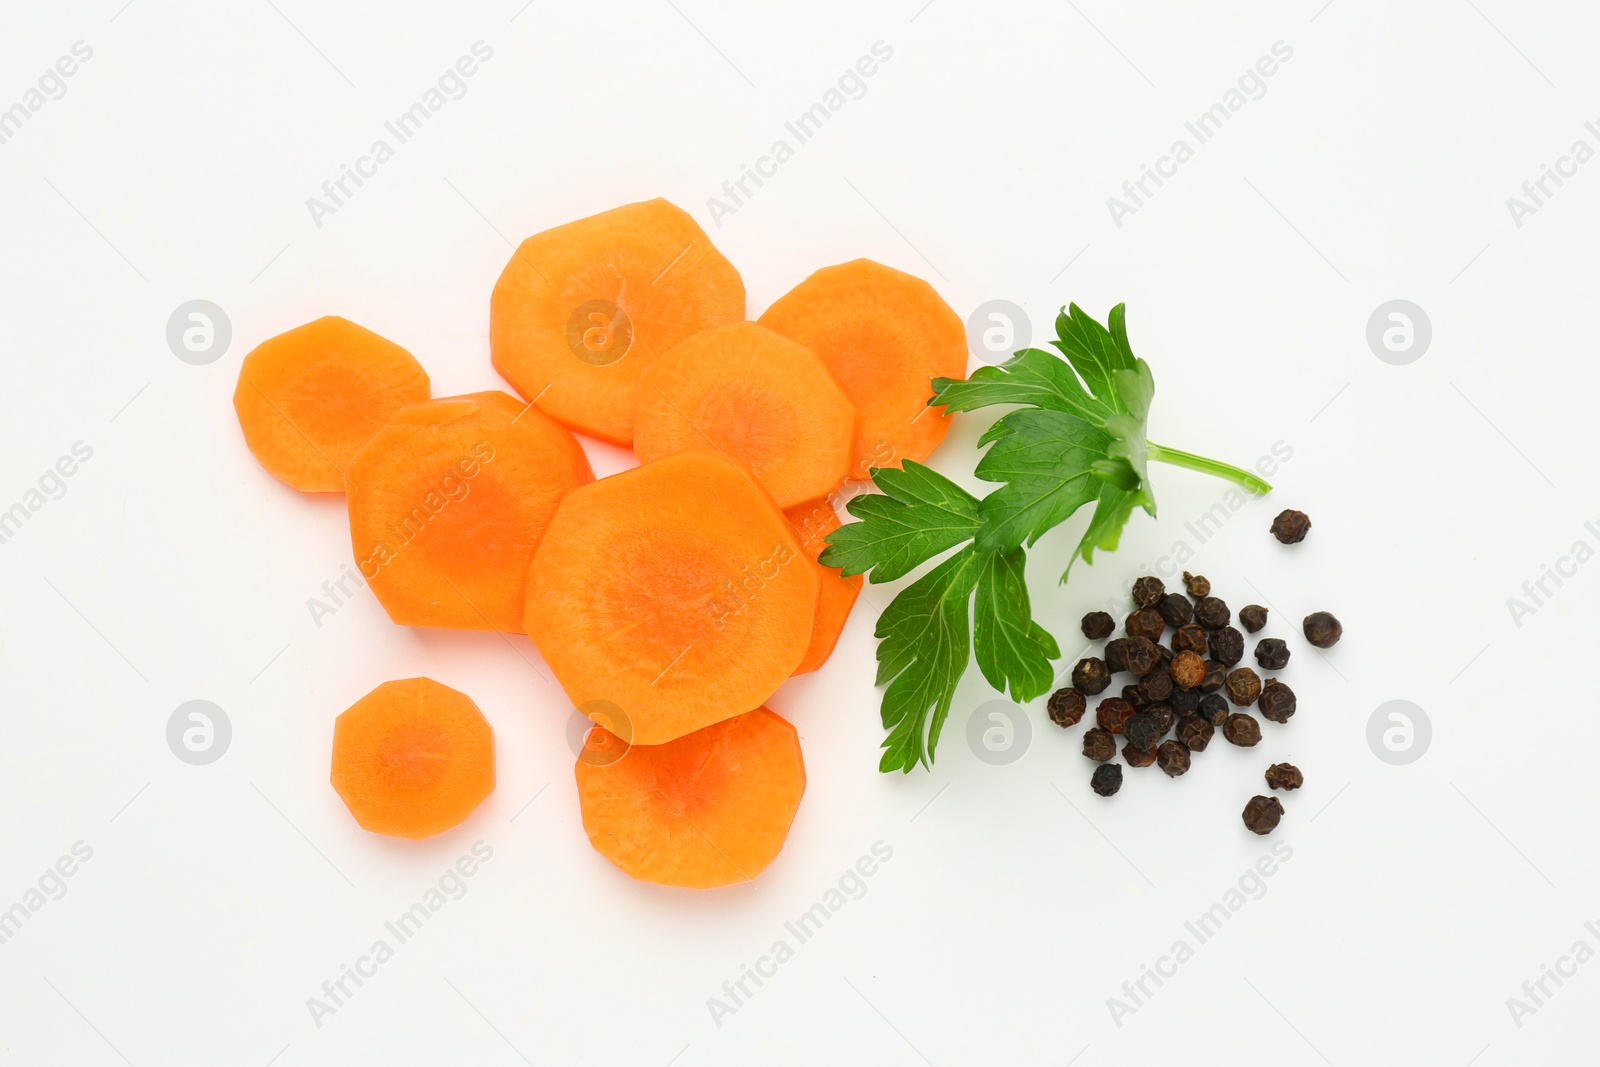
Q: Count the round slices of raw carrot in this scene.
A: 9